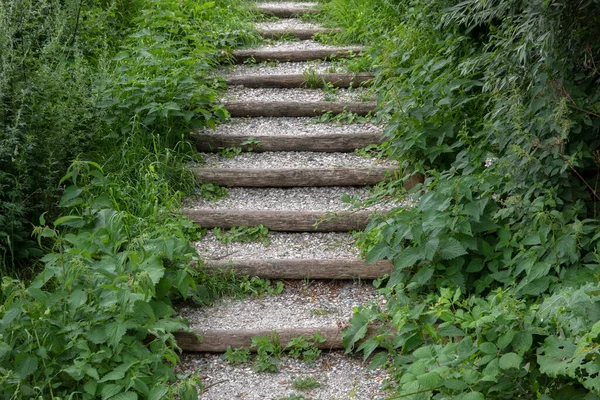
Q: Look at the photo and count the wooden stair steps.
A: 10